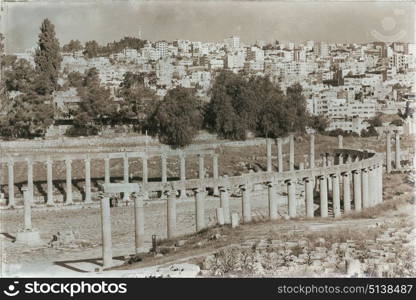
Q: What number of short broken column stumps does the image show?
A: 2